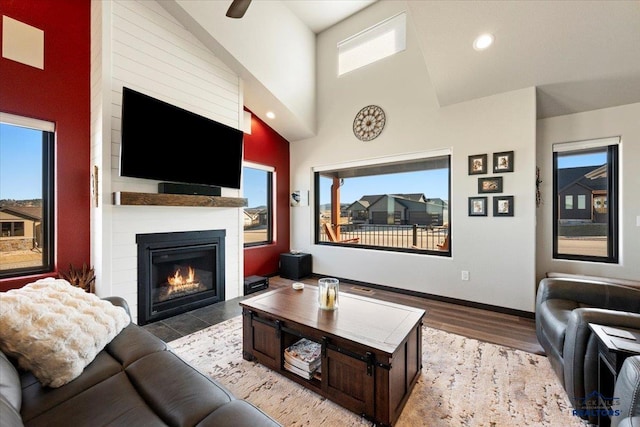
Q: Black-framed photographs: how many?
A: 5